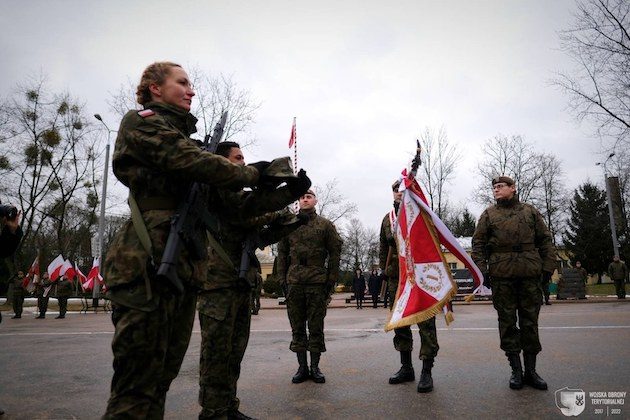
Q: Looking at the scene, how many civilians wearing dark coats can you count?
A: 2